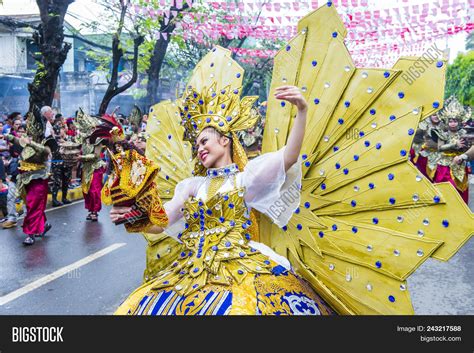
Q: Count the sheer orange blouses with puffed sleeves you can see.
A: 0